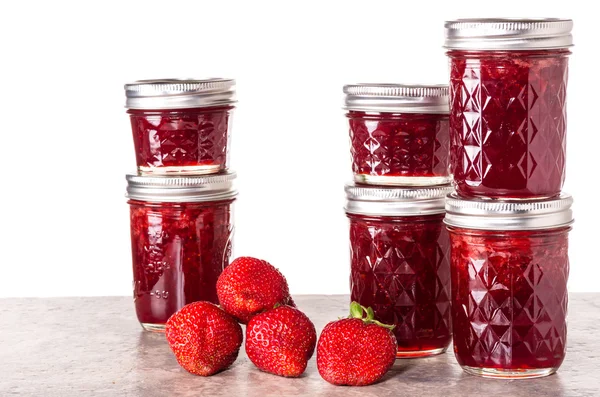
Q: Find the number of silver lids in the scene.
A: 6